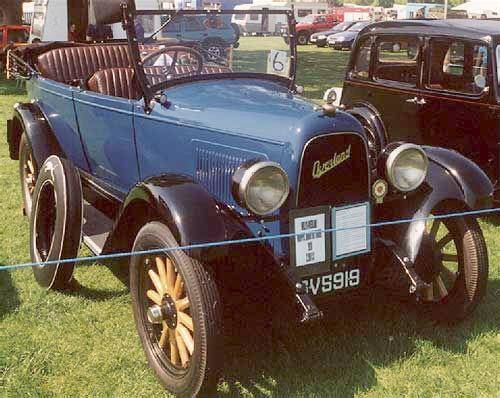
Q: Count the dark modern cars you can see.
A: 2